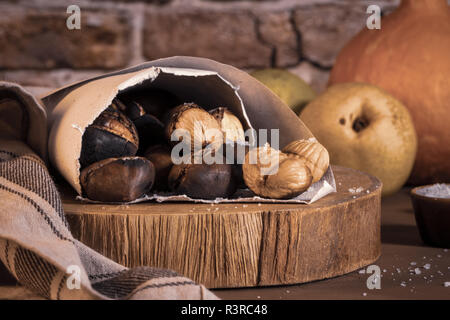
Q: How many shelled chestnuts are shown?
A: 4